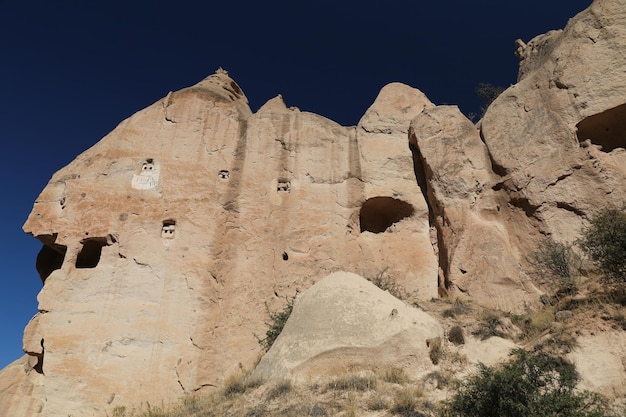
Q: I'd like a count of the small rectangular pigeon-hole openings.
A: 4